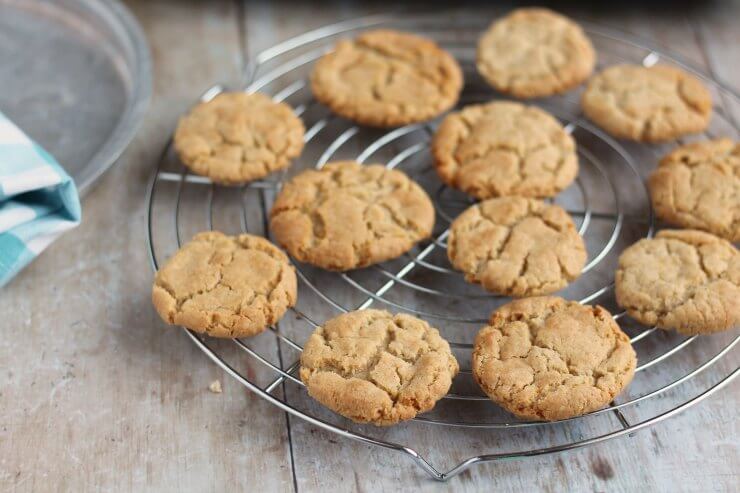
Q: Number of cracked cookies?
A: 12